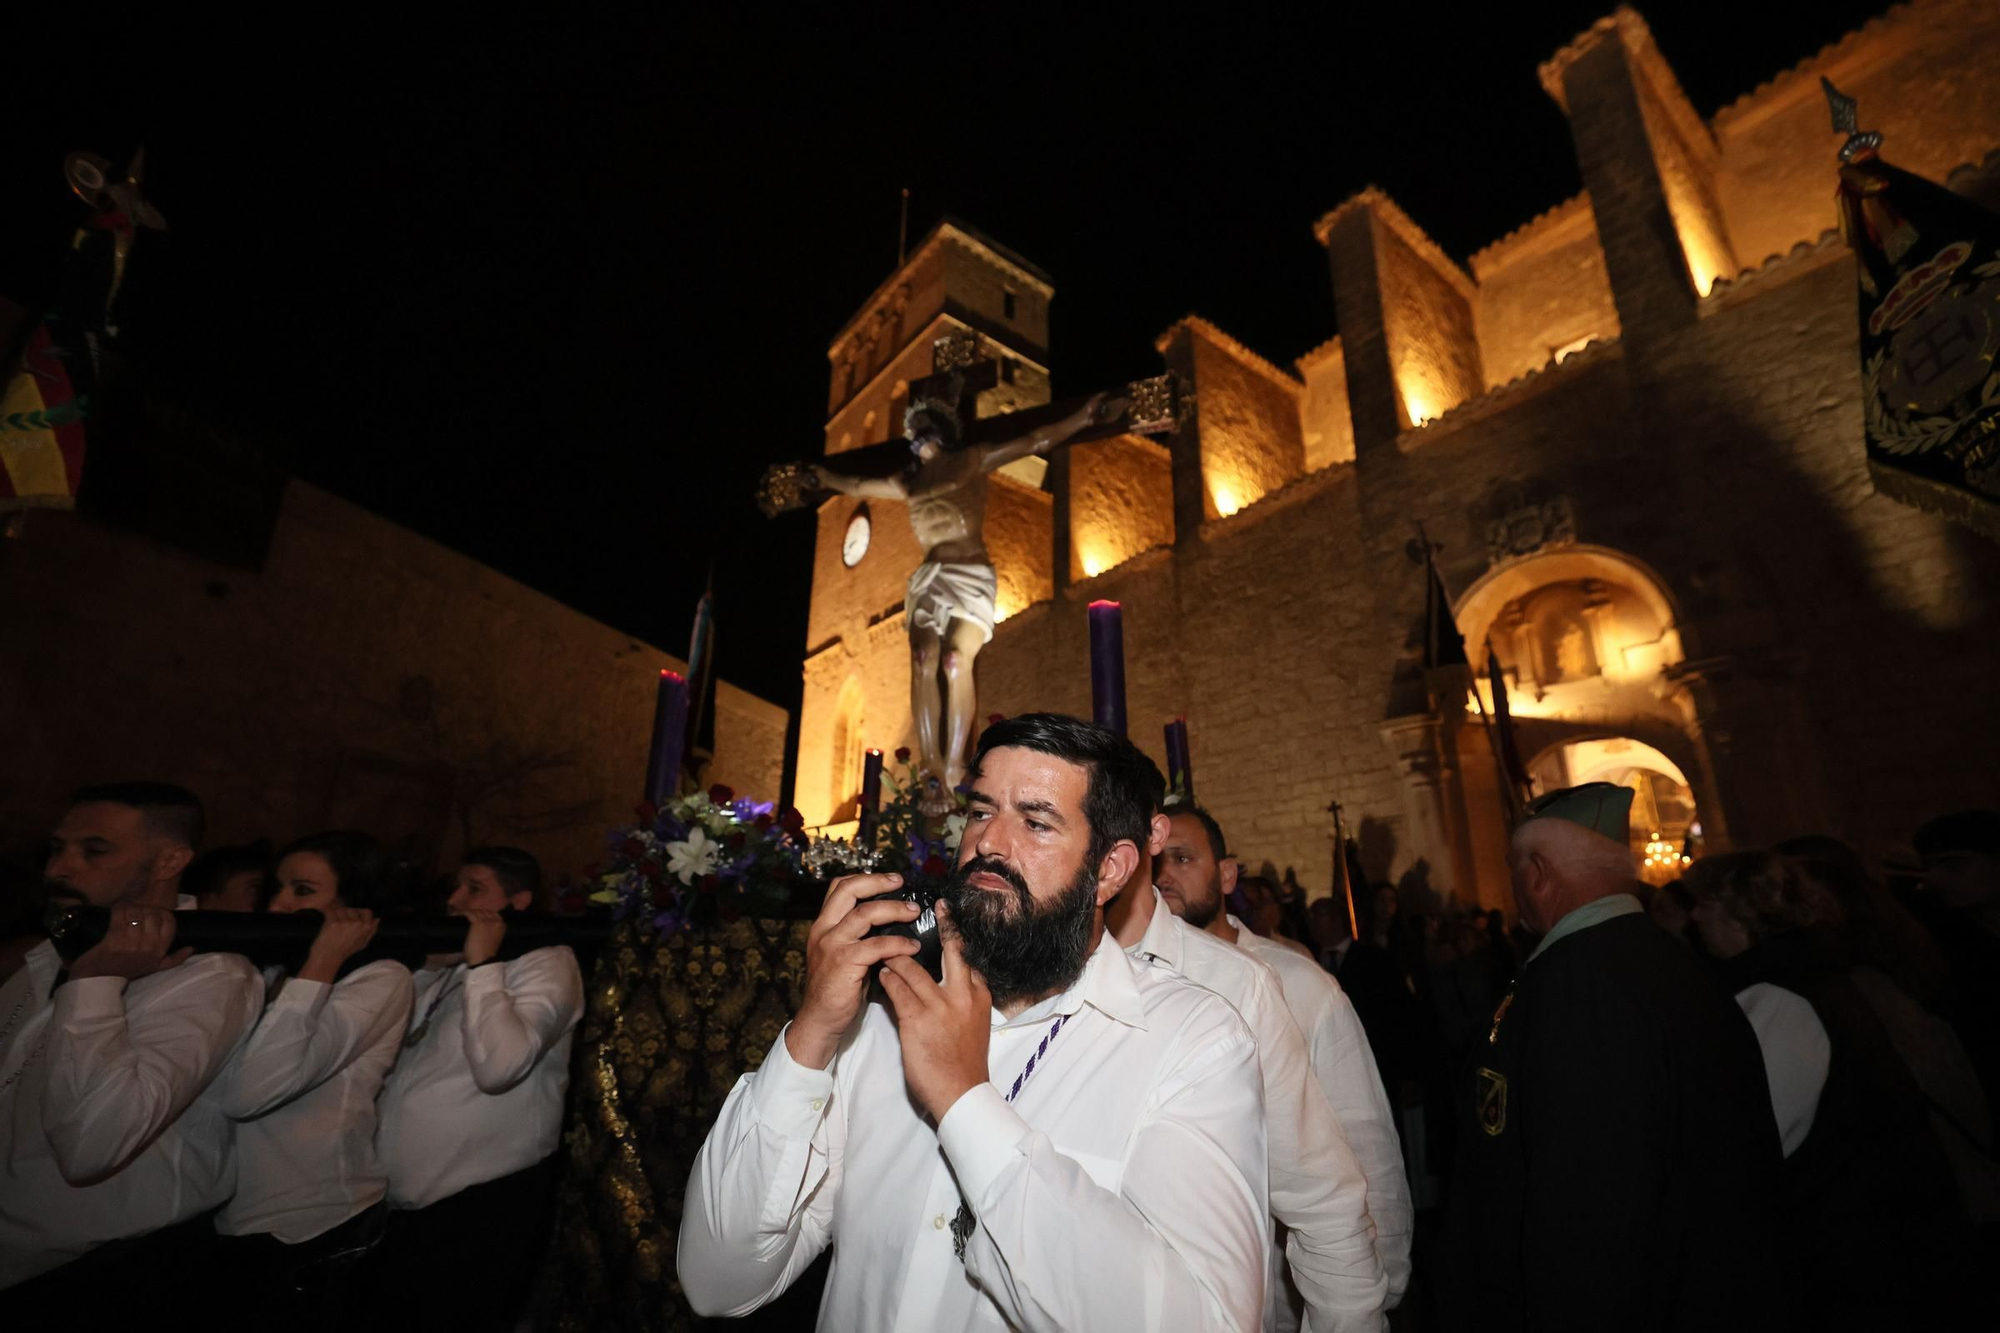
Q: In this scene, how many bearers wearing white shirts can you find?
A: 6